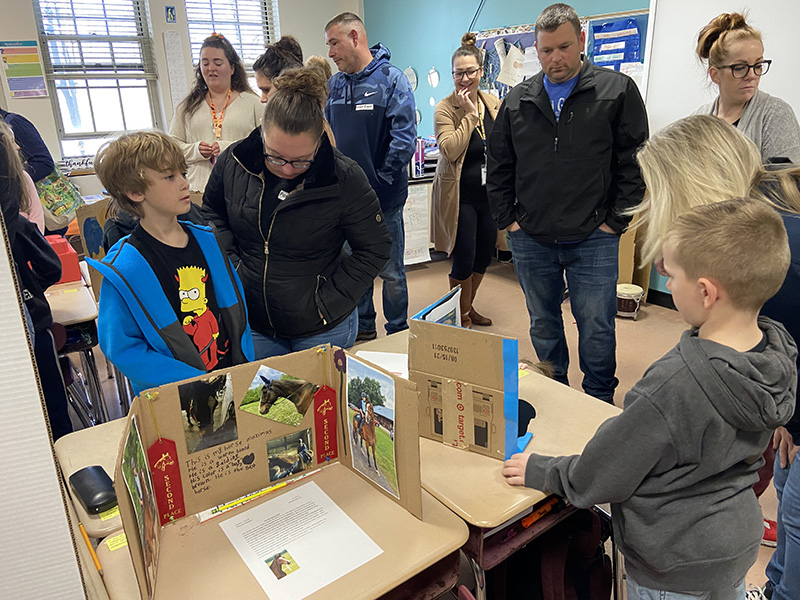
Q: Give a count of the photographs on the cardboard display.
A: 5